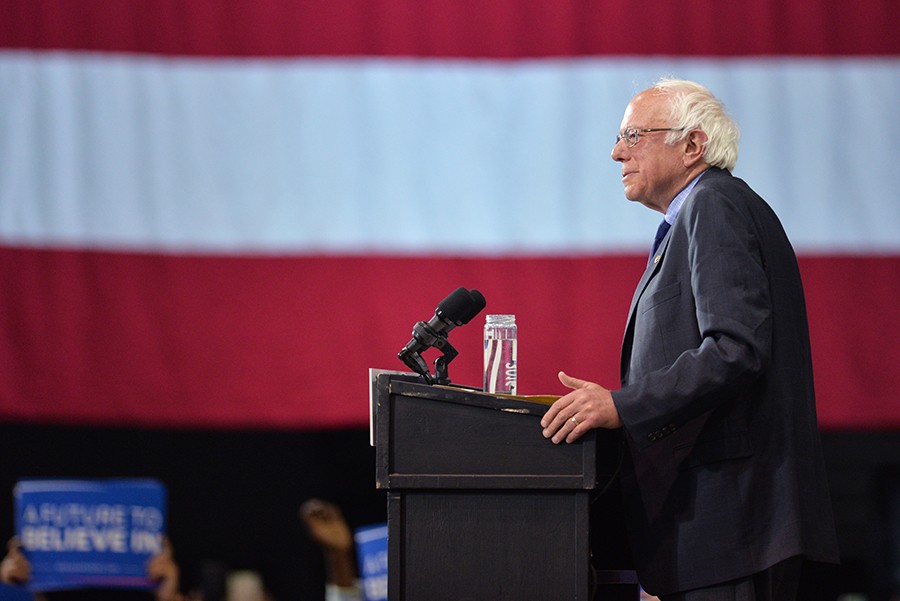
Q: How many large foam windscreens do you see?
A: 2